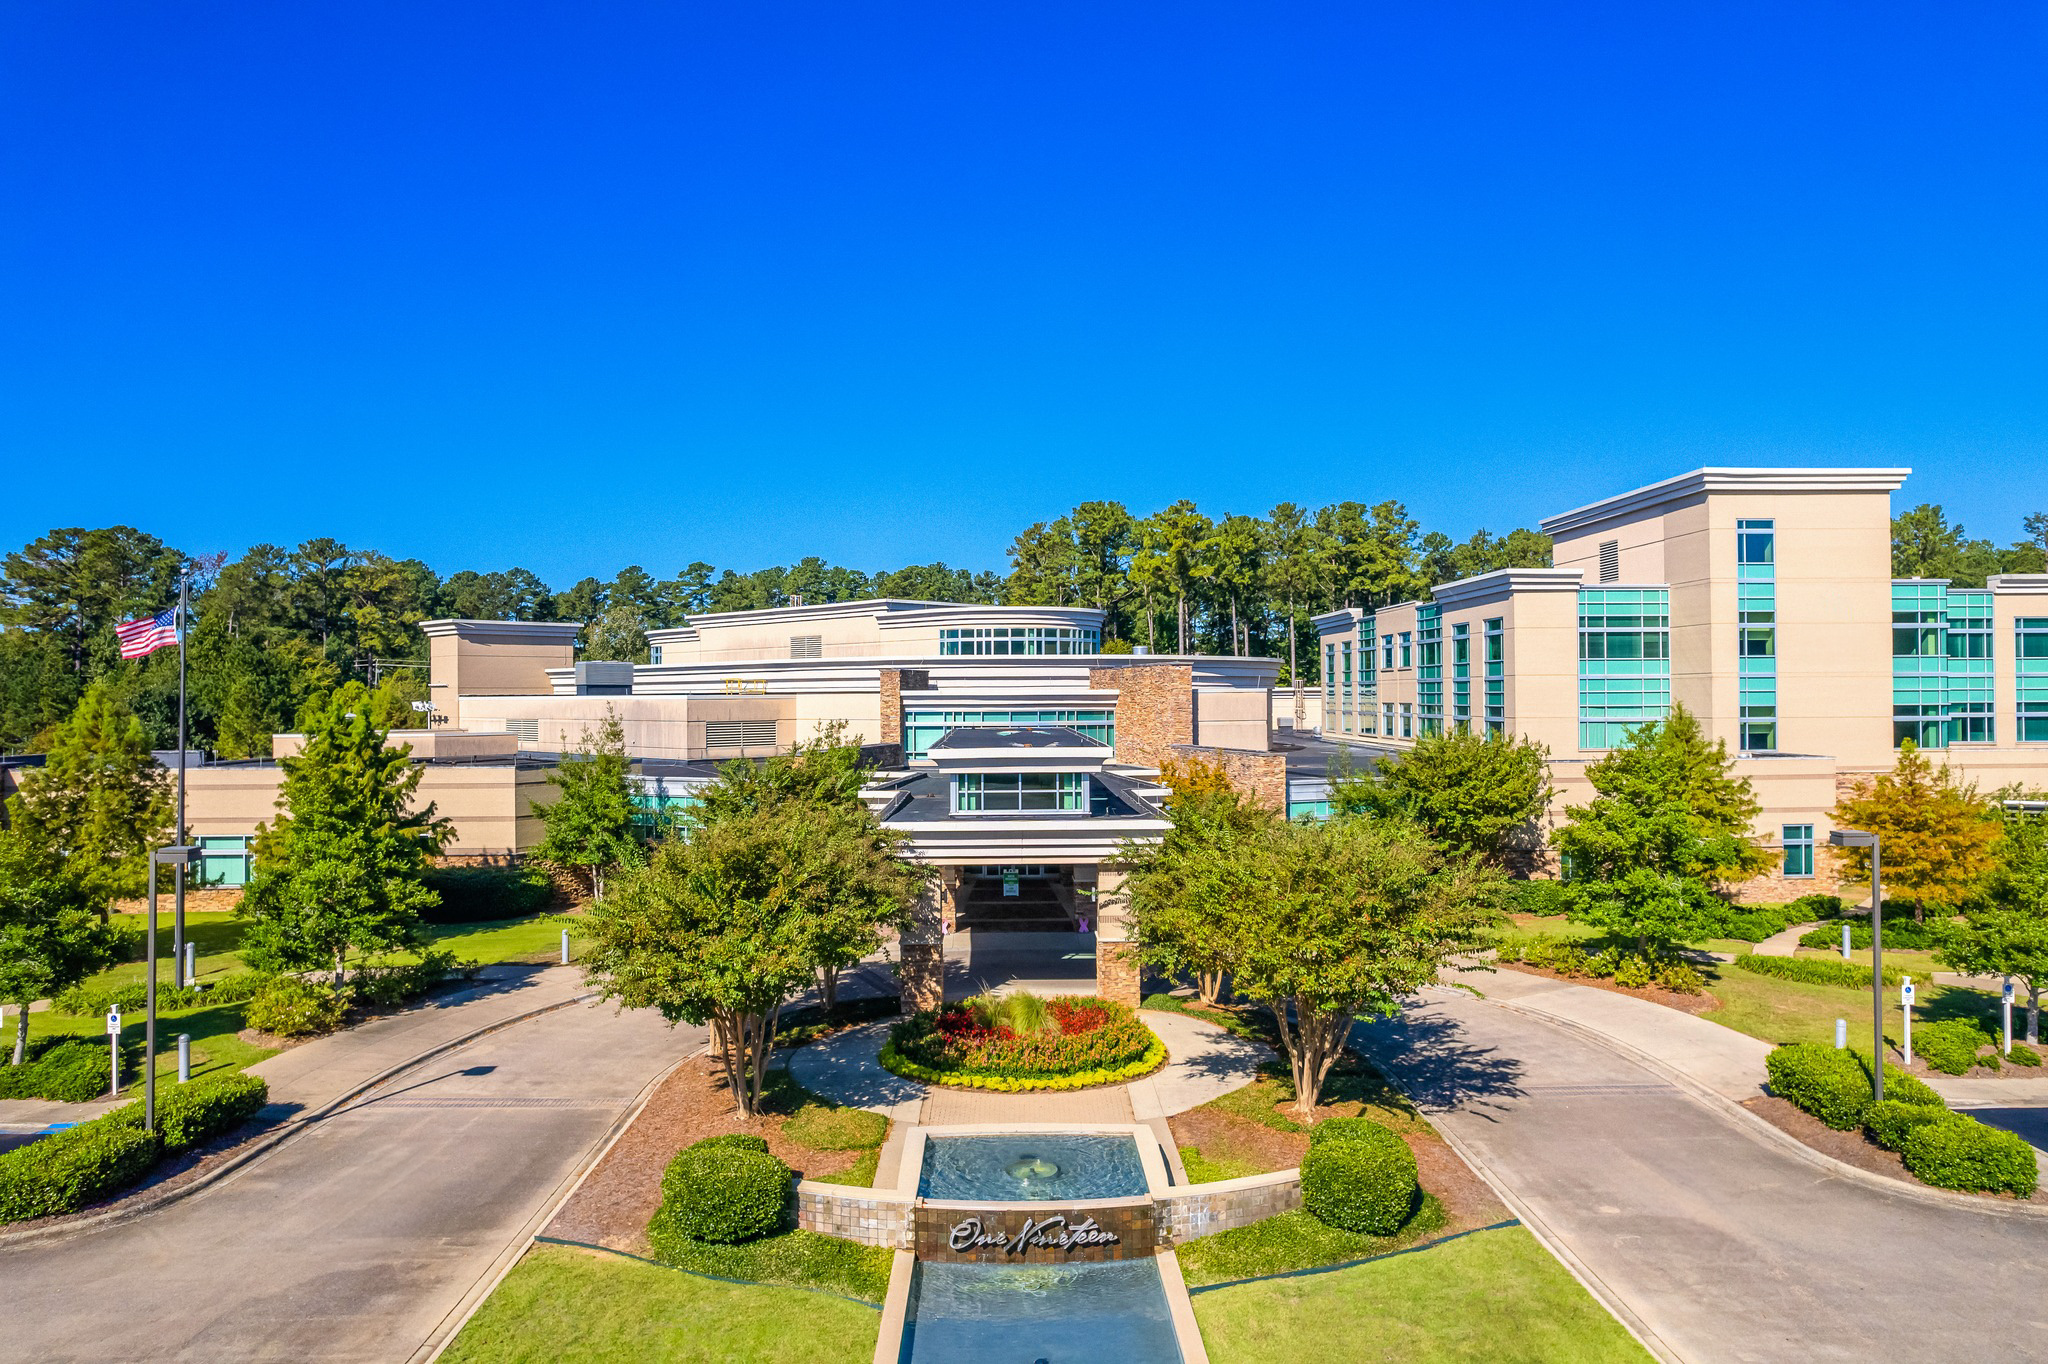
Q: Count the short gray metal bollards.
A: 5